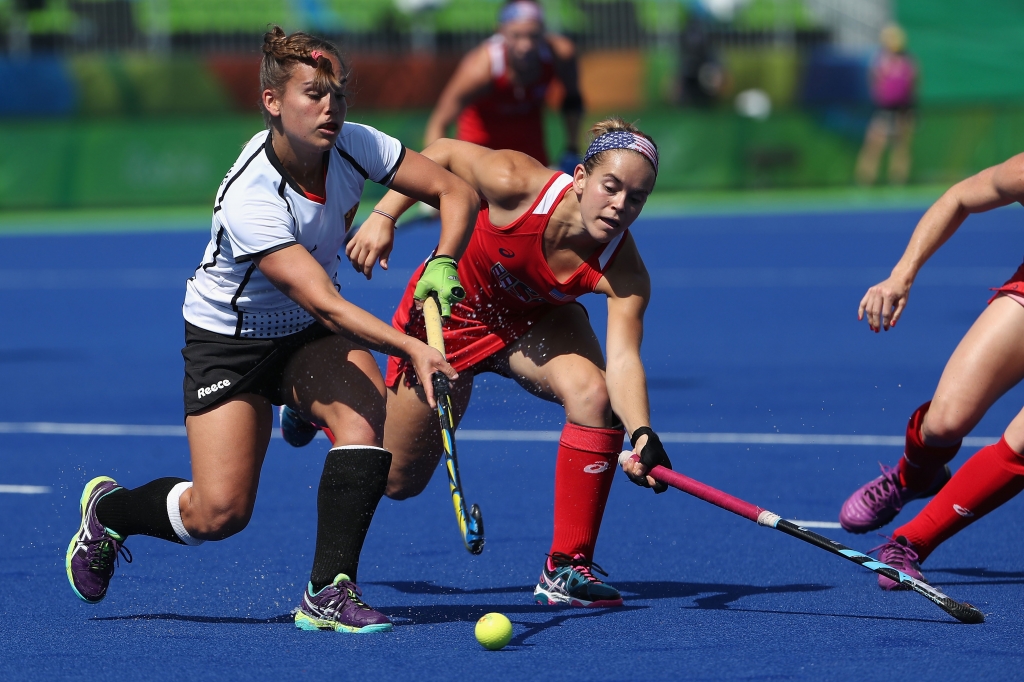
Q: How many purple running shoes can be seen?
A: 4